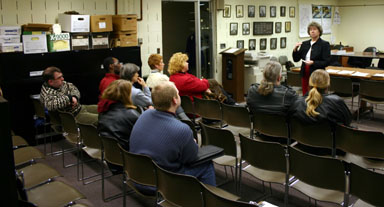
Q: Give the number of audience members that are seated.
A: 9